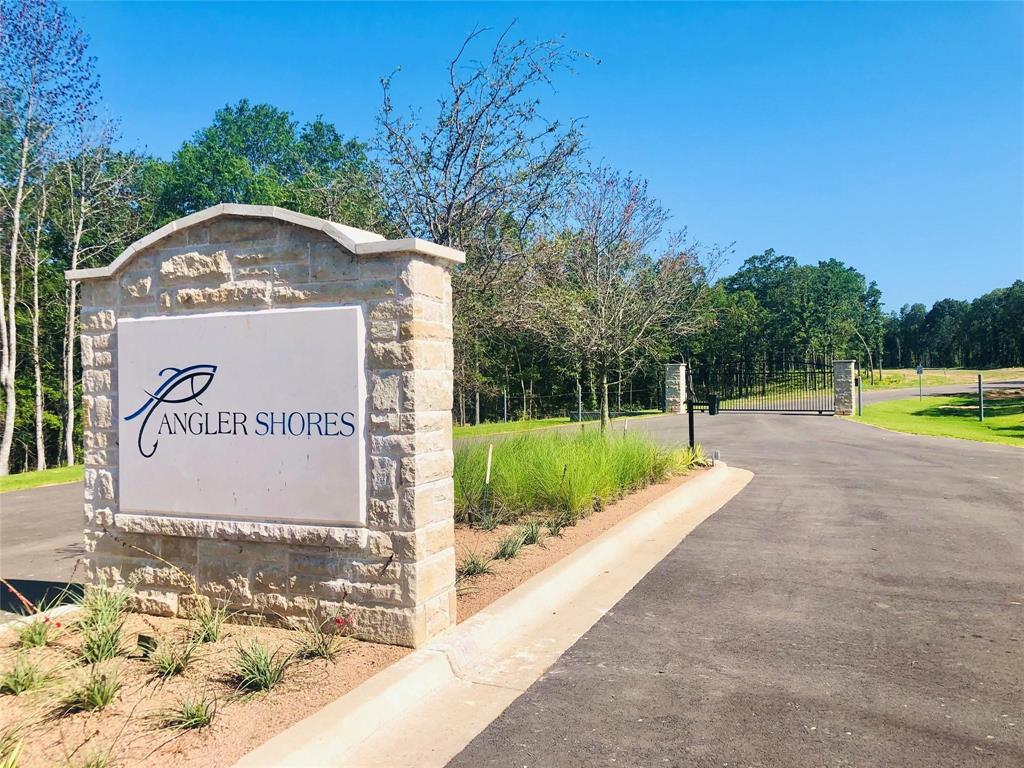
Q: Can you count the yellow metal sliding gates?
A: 0